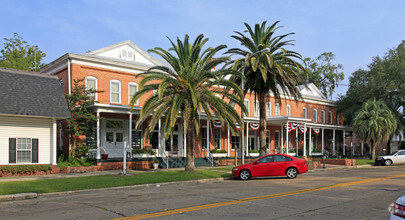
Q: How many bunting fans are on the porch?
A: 7